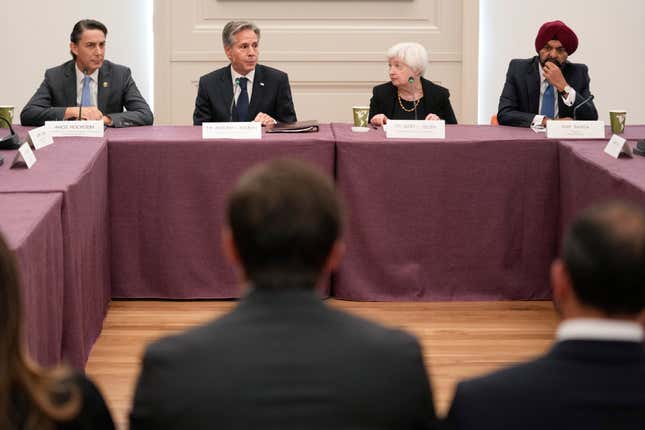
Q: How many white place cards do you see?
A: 7